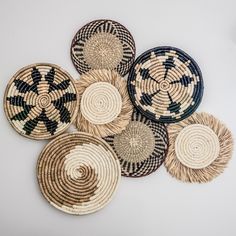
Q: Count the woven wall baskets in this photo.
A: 7